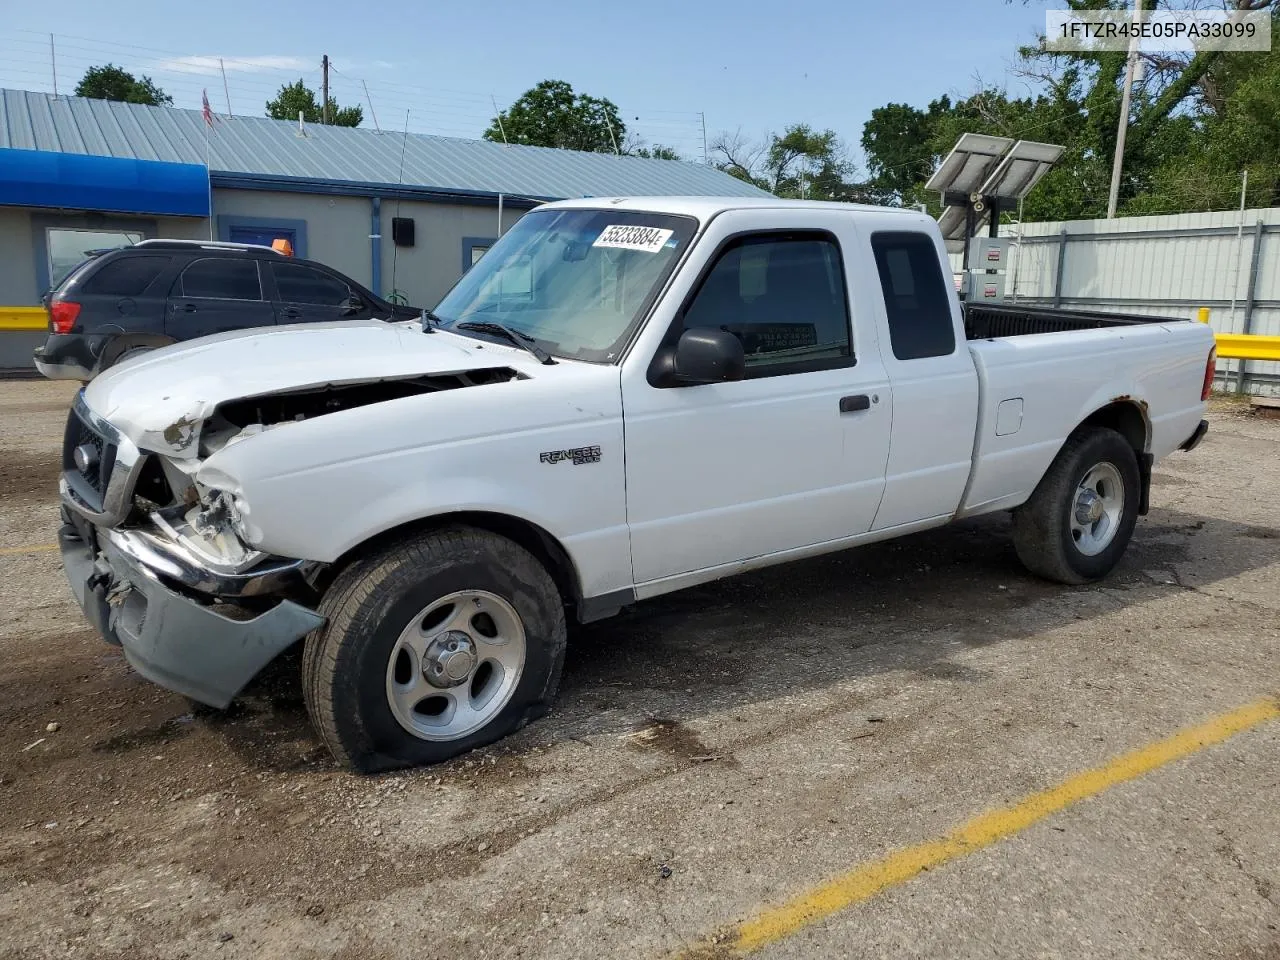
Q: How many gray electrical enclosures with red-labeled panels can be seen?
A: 2